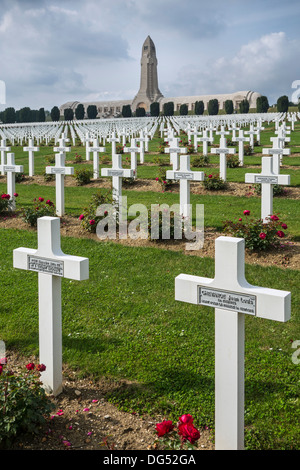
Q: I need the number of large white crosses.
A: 2